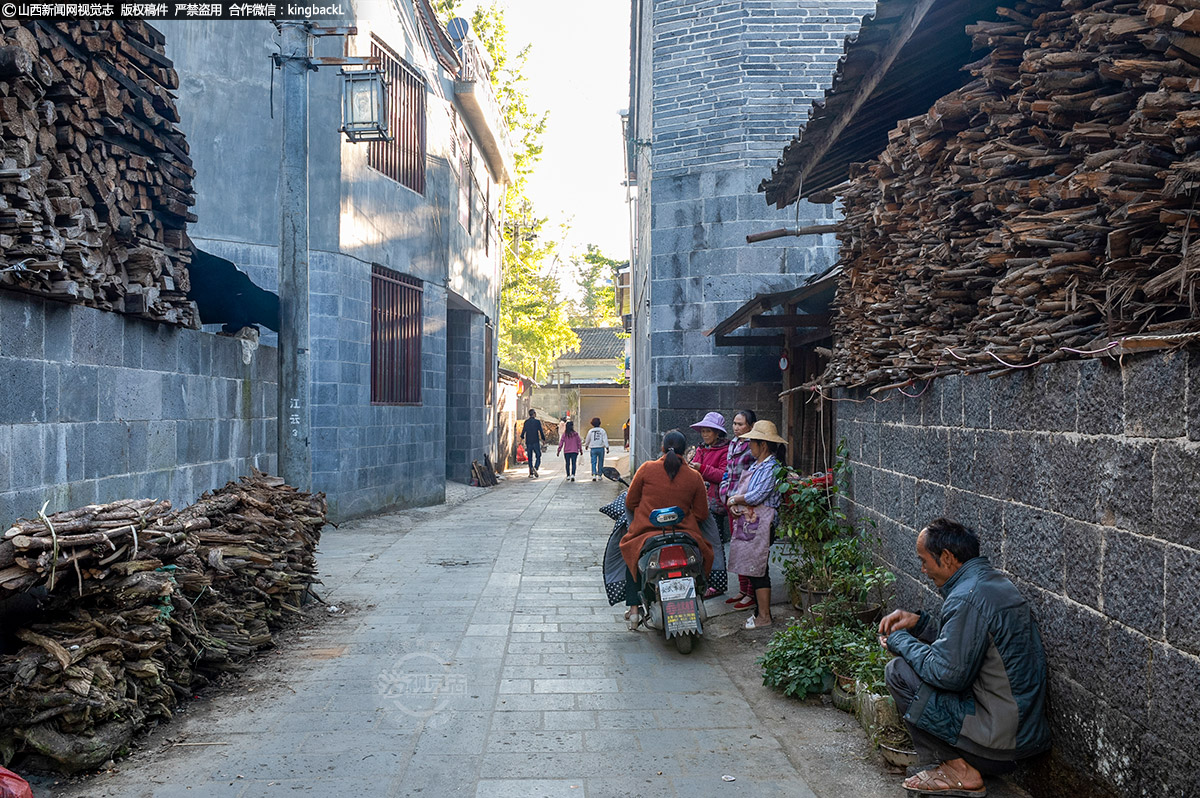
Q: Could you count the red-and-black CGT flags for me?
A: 0